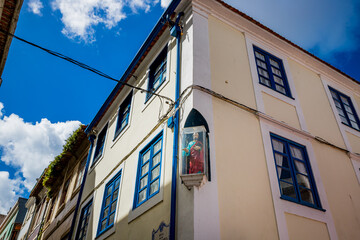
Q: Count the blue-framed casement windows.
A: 9